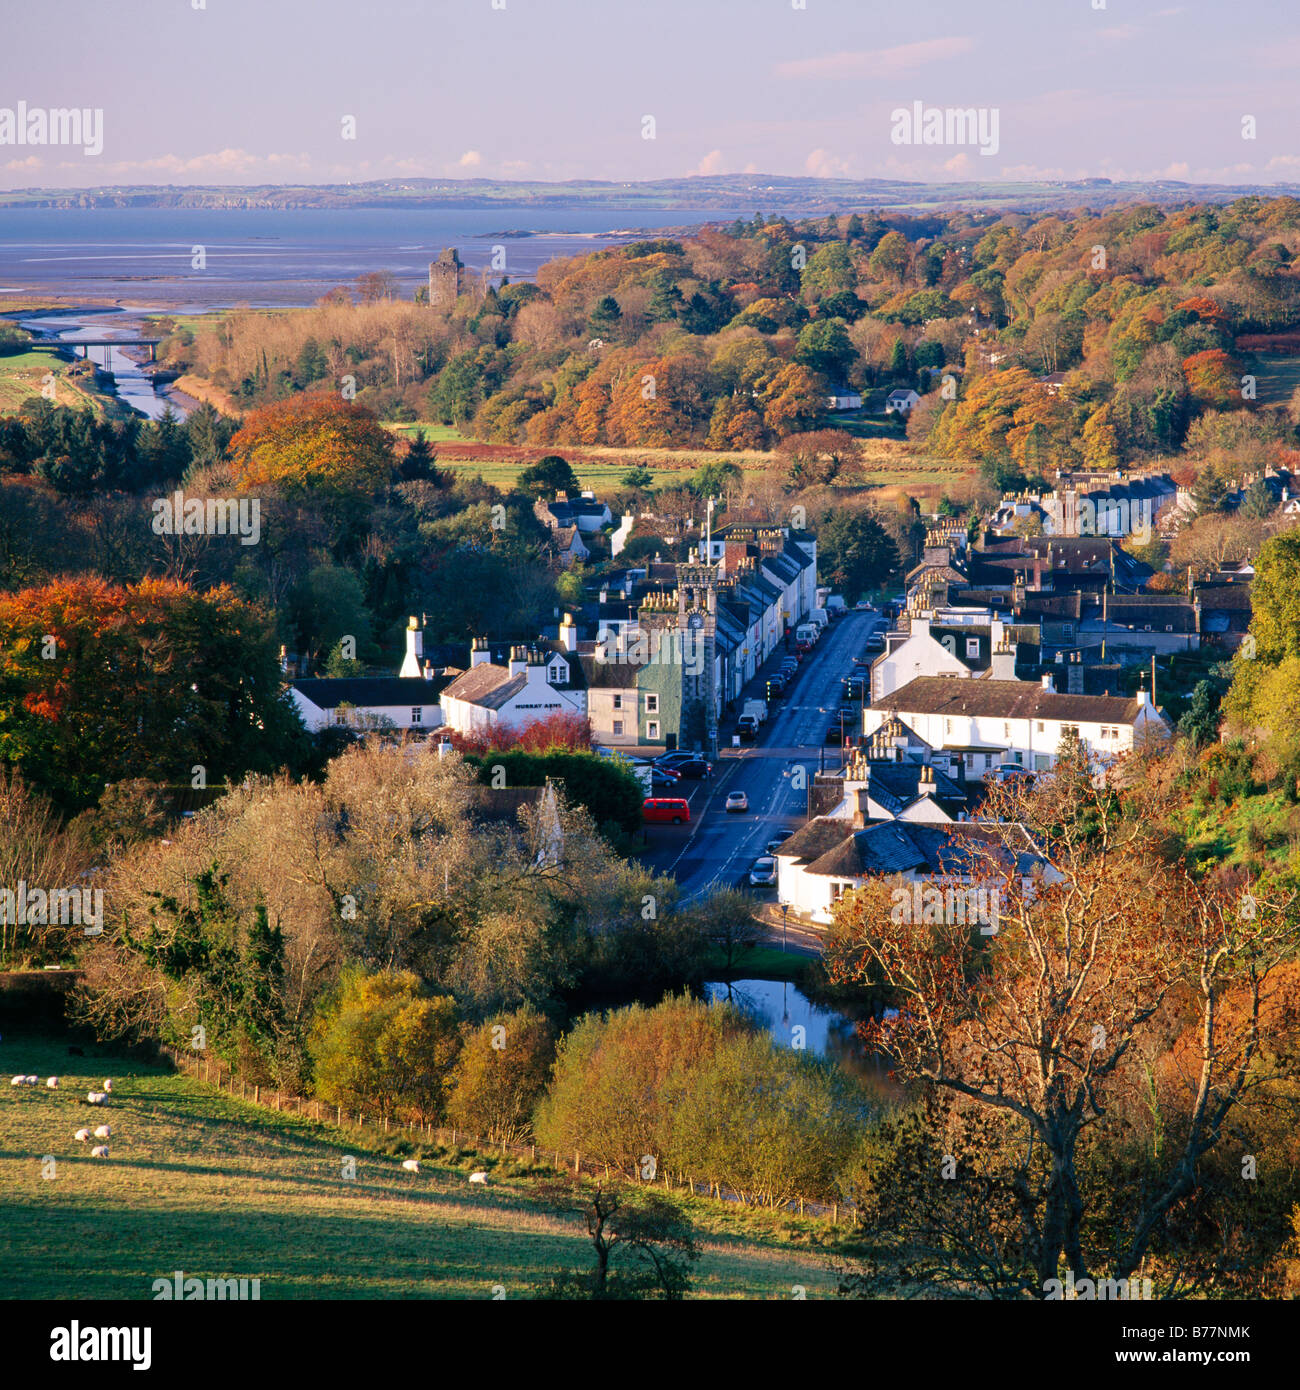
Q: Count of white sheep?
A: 10